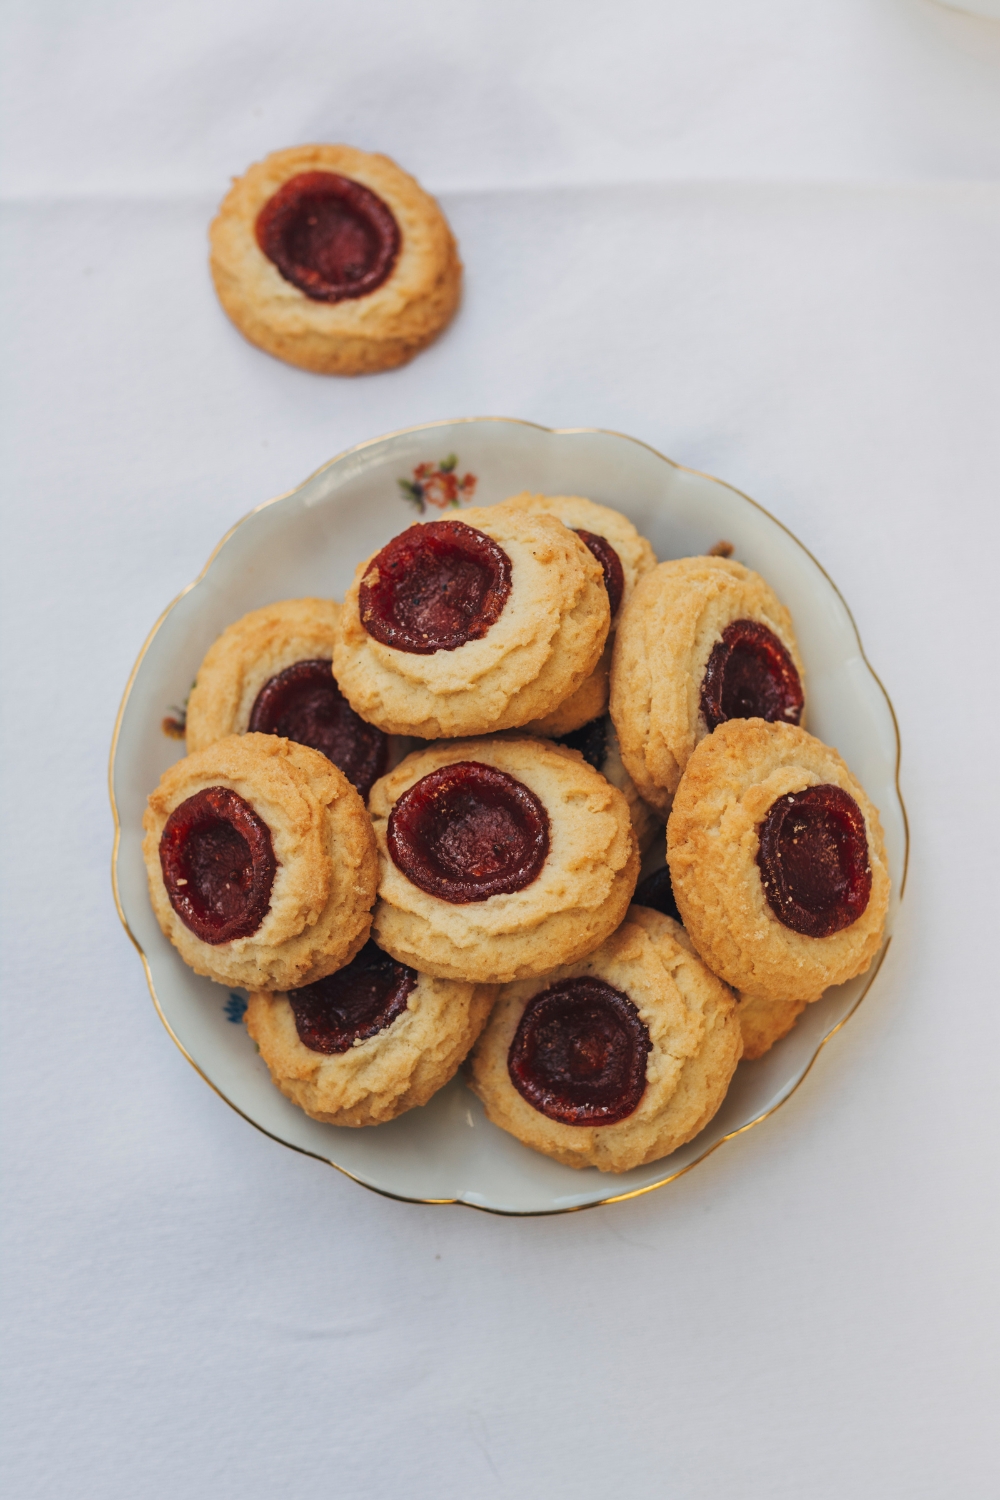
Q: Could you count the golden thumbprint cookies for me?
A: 12